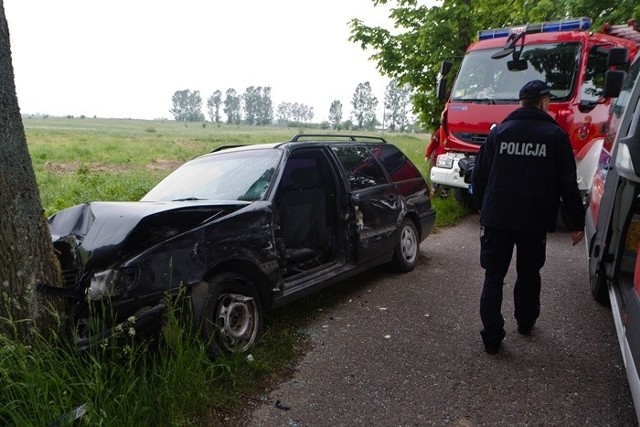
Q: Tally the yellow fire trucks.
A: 0